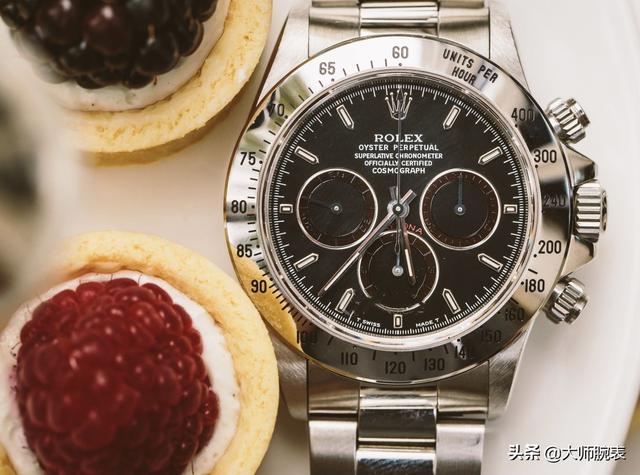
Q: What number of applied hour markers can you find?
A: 11